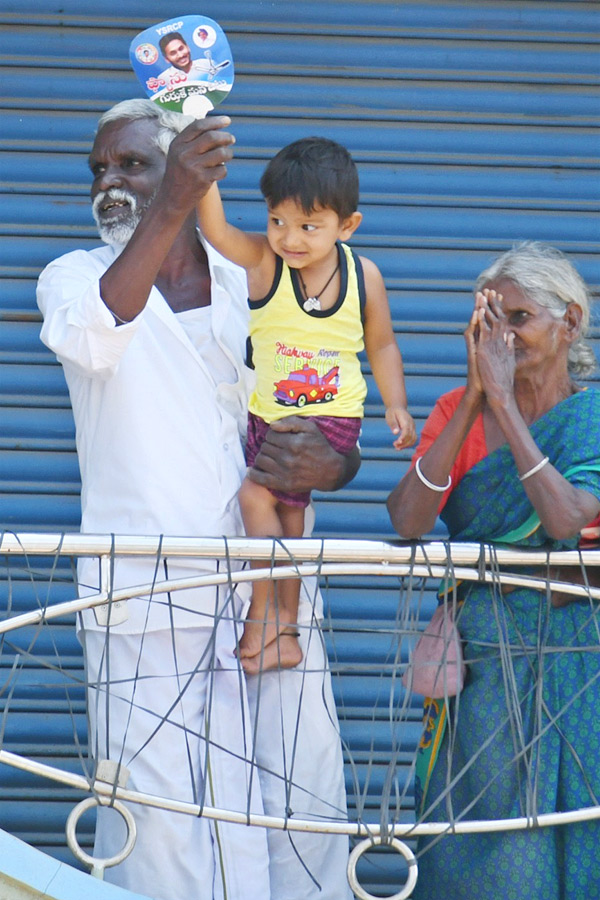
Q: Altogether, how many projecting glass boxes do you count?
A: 0